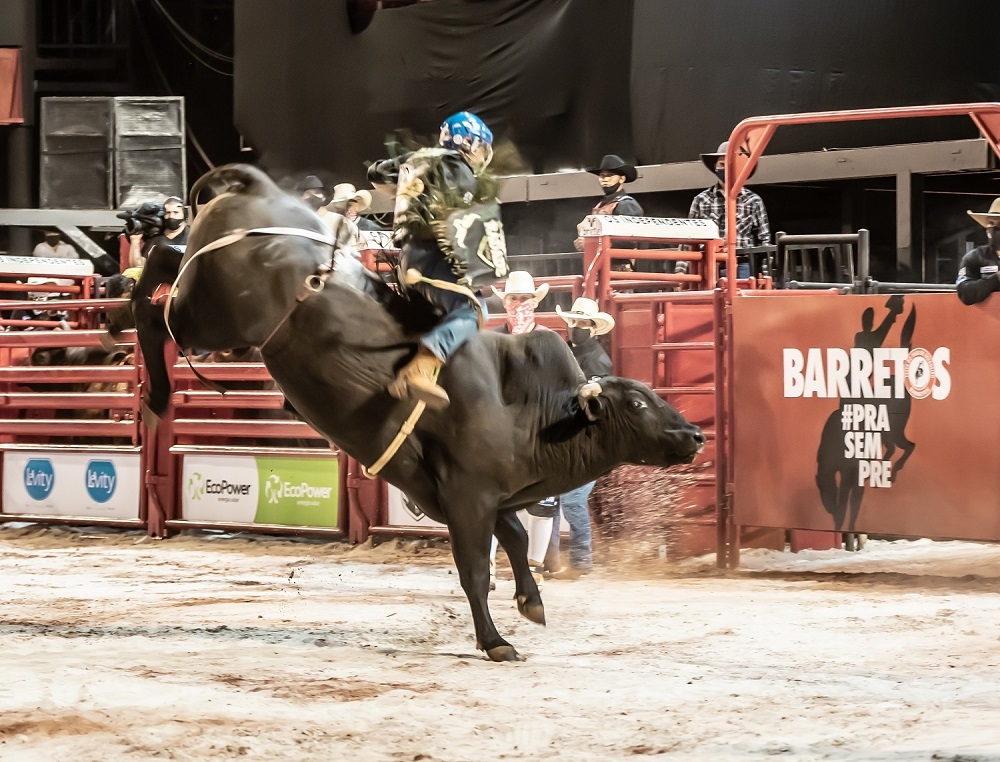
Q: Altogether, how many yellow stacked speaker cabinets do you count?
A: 0